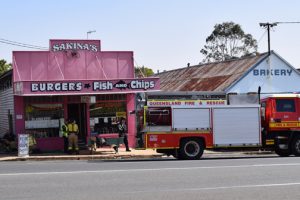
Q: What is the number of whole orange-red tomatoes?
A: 0